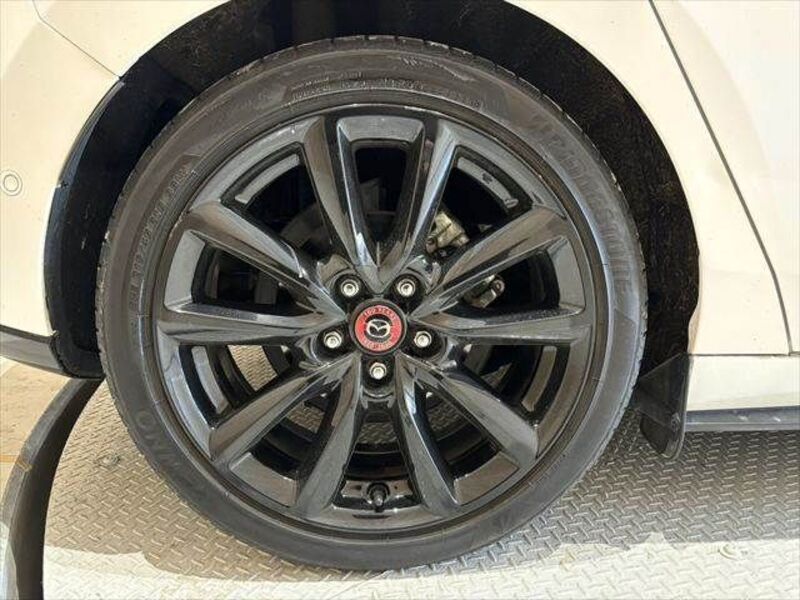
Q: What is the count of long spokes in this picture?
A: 10